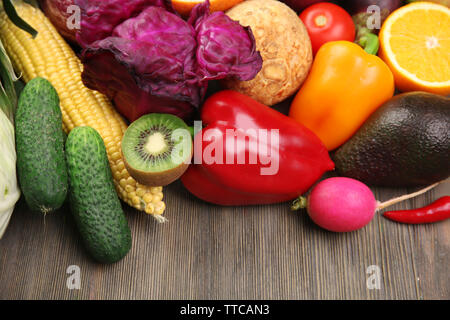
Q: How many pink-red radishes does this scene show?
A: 1